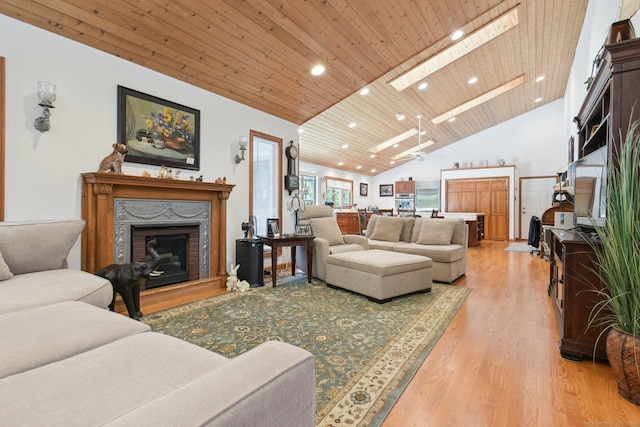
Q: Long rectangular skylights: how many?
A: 4